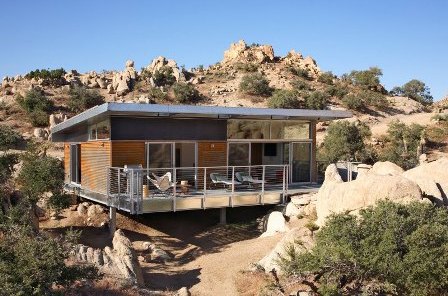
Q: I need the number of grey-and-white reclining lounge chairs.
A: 2